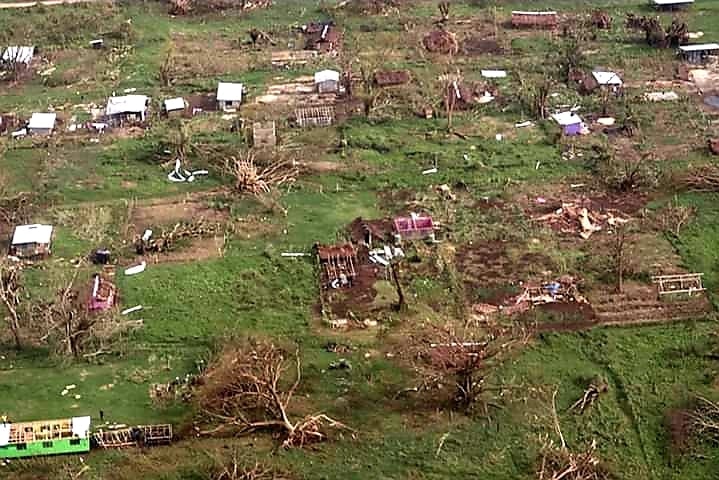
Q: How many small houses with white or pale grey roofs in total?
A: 11